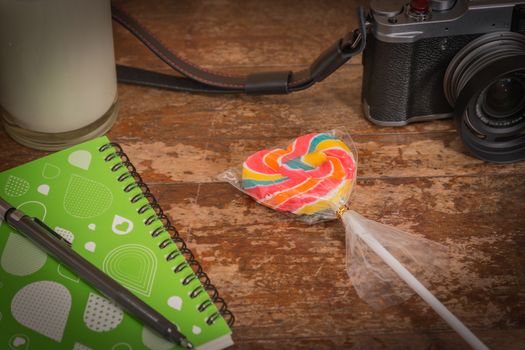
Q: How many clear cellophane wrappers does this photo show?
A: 1